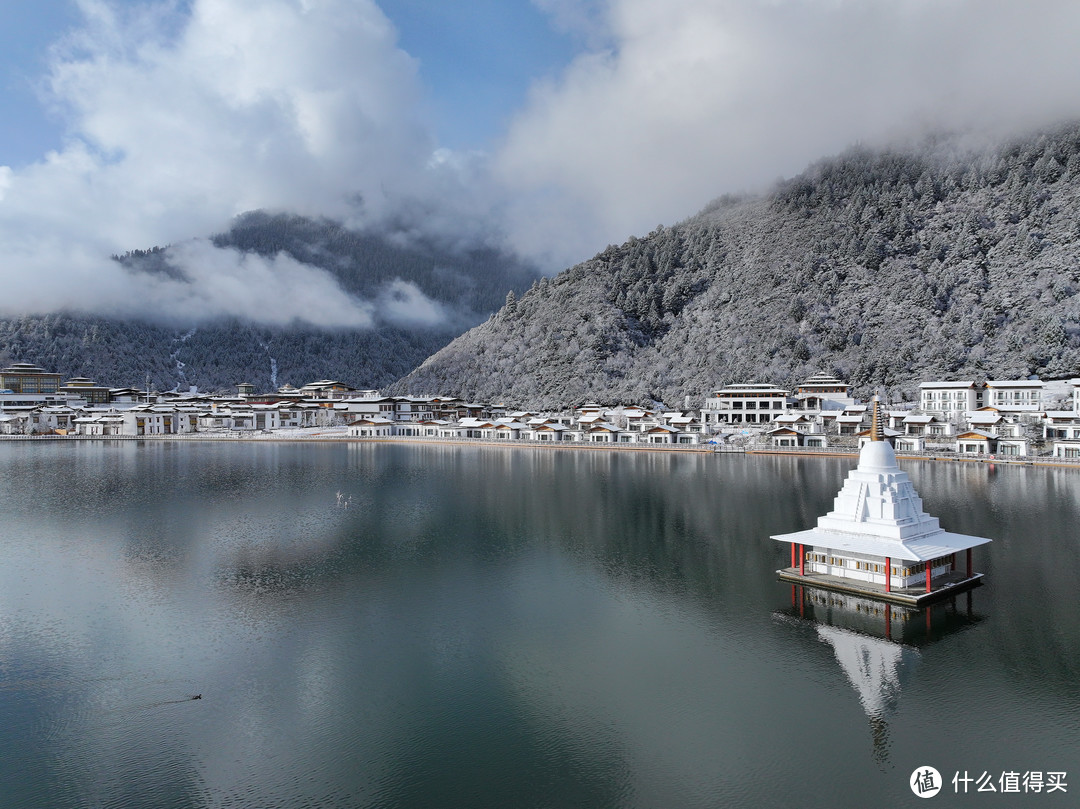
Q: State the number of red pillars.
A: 6